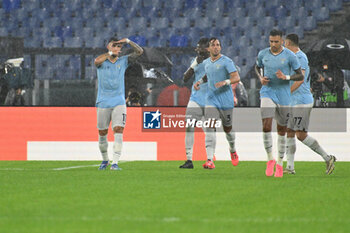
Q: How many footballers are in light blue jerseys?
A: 5